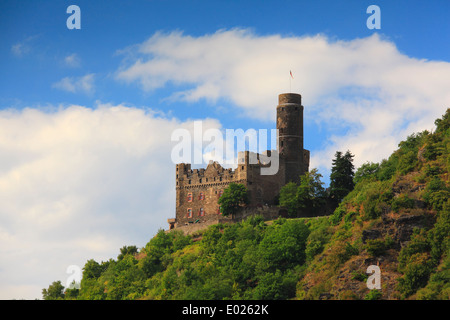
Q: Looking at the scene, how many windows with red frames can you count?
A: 6